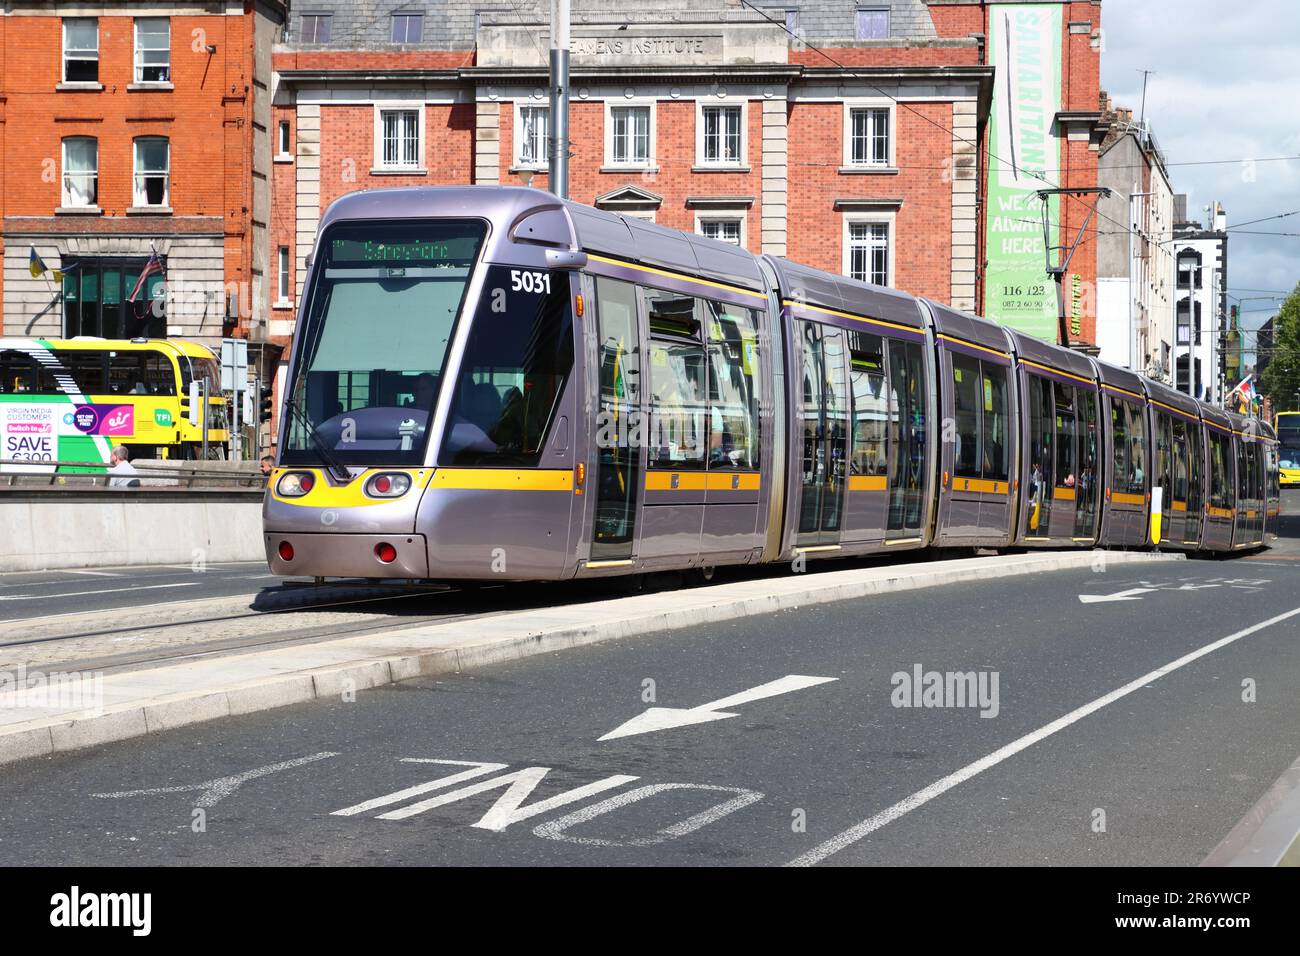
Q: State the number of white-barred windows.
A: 7